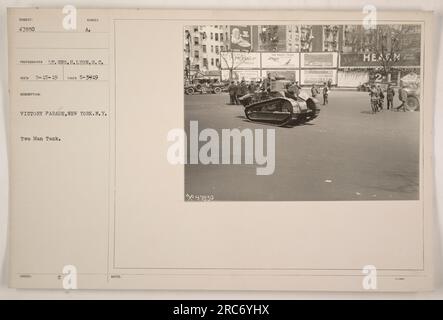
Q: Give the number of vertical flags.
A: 0